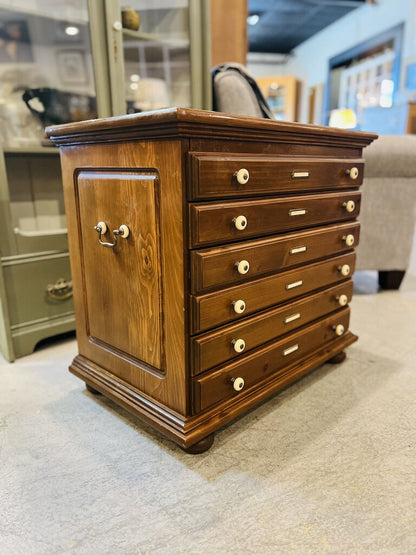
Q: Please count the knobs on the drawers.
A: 12